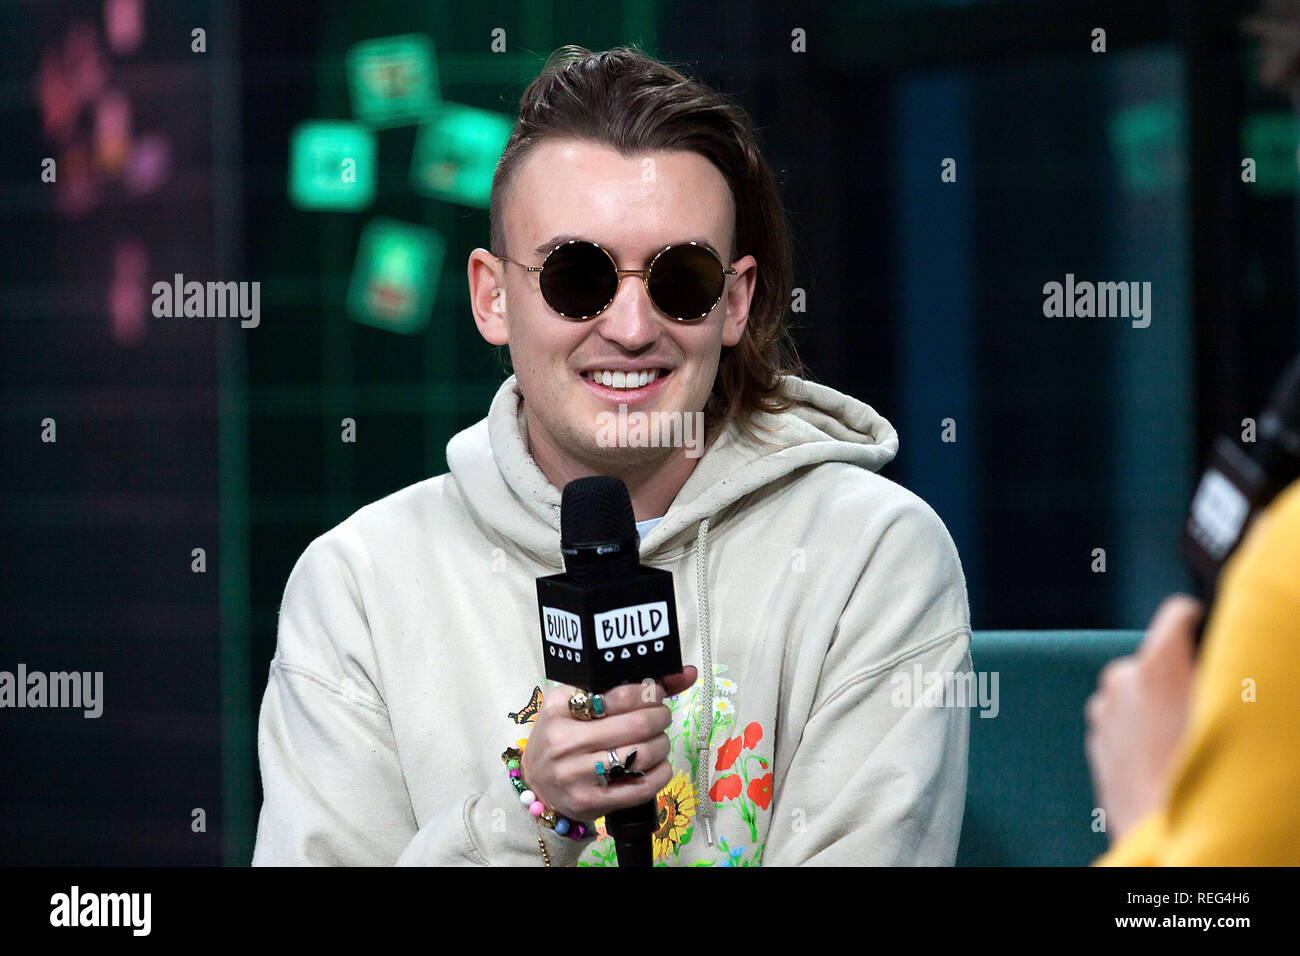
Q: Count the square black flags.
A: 2